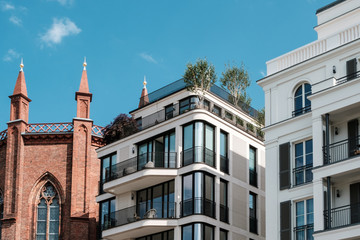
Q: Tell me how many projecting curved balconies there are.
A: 2